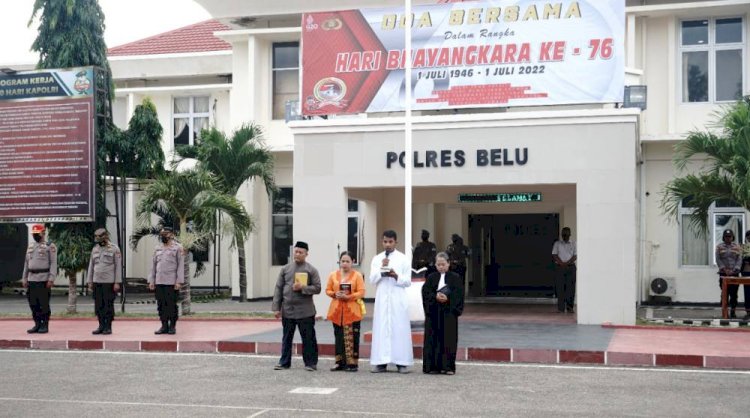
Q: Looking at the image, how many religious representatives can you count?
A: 4